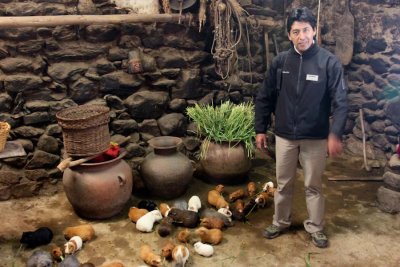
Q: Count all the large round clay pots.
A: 3